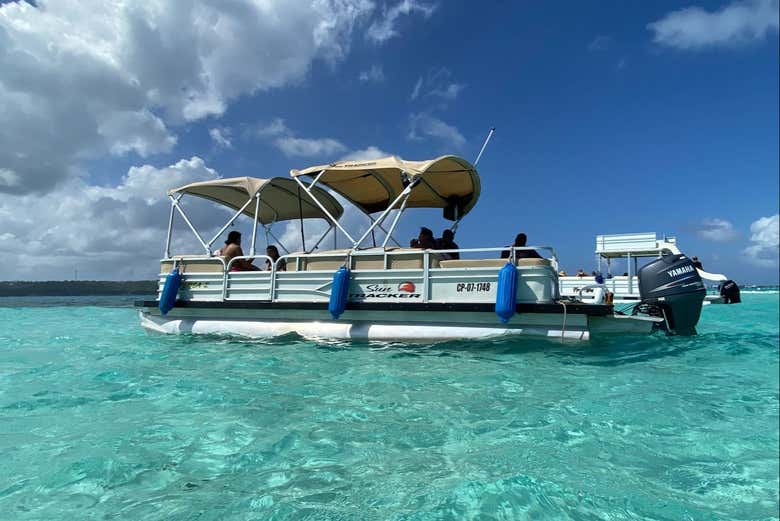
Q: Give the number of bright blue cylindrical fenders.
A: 3